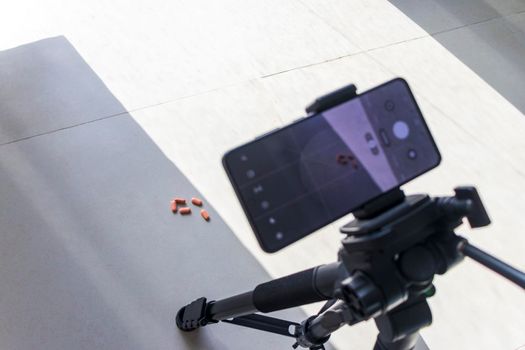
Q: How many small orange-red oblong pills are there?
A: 5